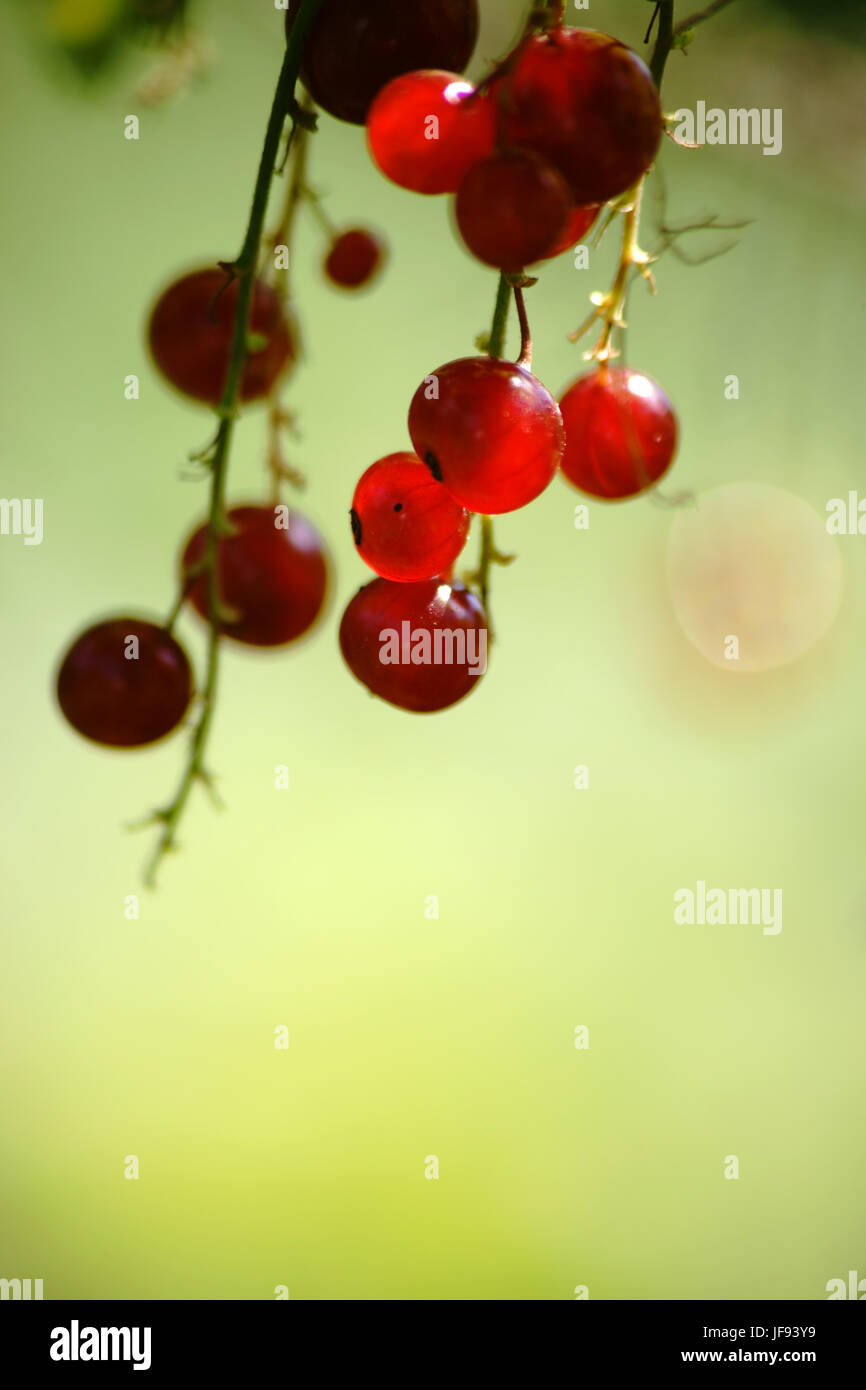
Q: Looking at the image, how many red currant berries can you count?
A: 13